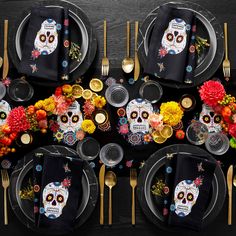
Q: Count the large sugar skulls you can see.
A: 8